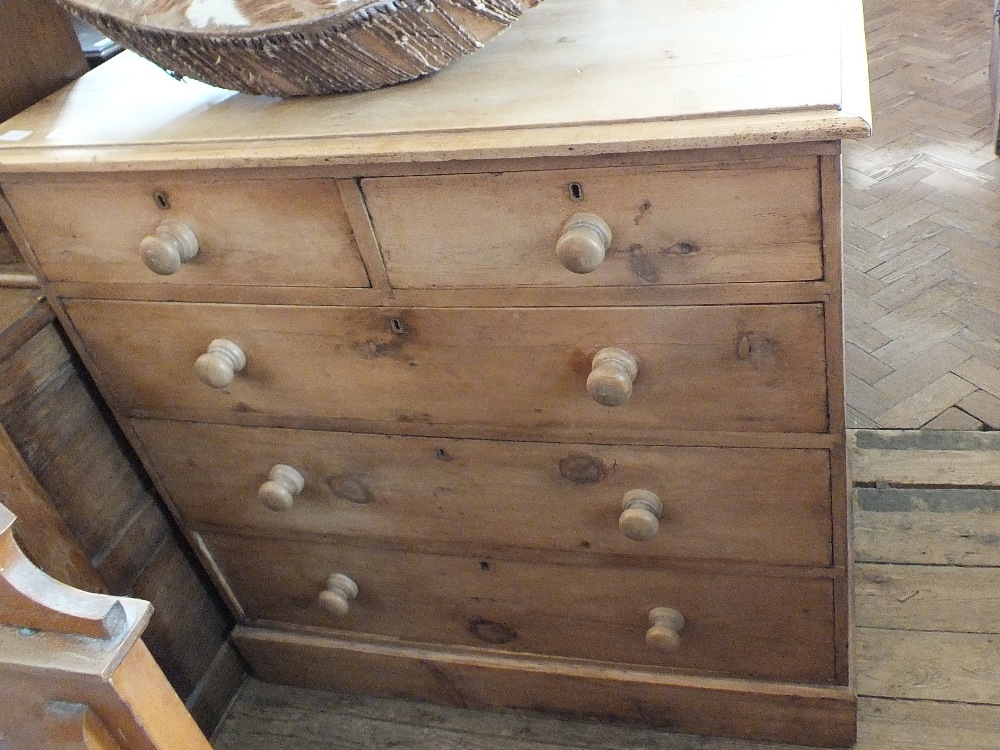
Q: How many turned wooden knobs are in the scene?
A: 8